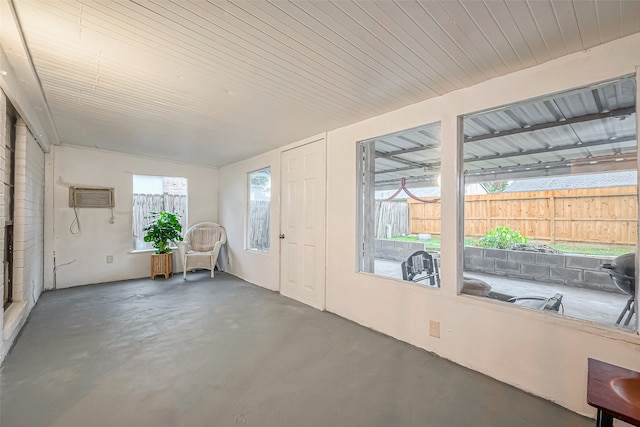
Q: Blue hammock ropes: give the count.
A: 0